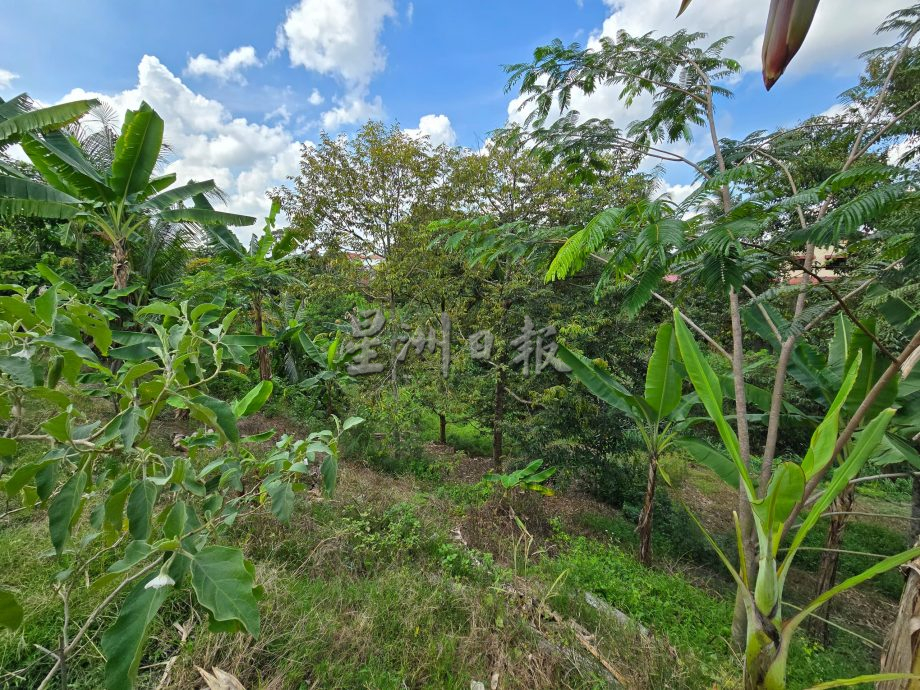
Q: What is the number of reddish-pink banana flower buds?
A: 1